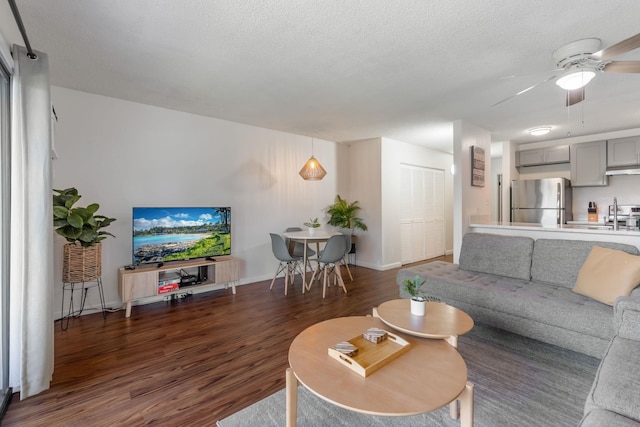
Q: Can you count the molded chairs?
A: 4